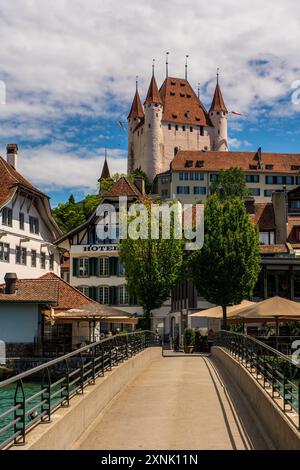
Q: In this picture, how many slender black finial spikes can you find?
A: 7